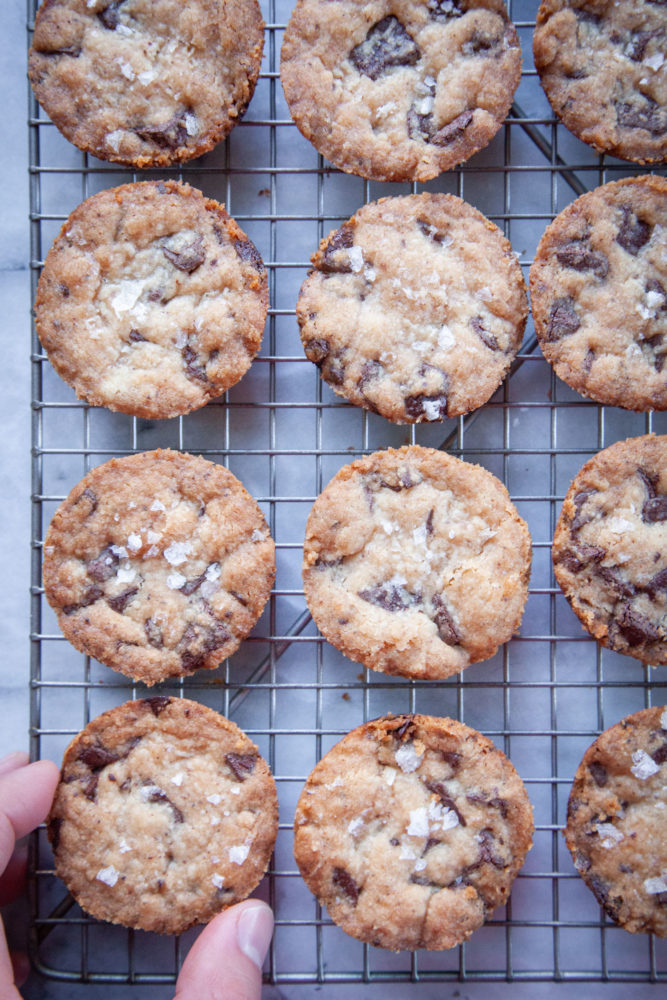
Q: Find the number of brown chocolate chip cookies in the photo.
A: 12